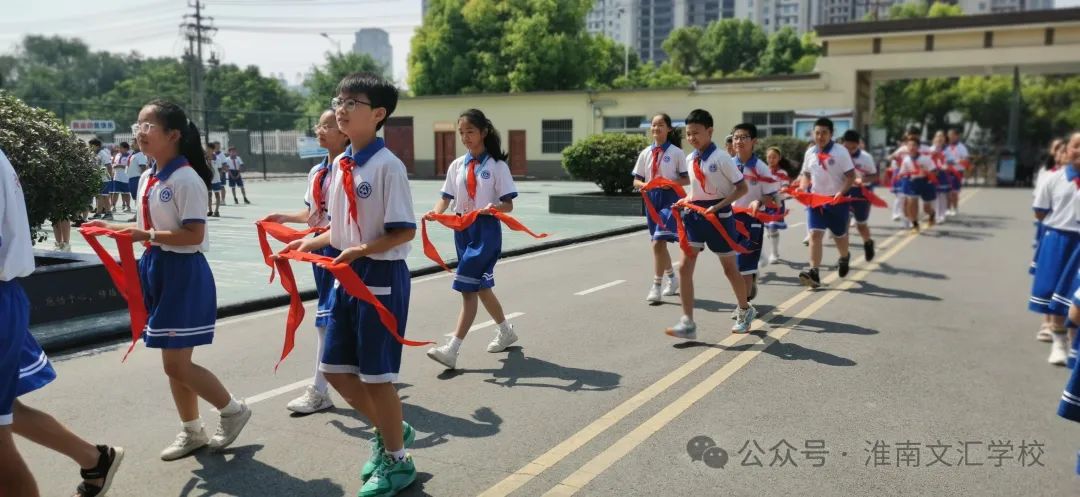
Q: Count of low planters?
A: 2